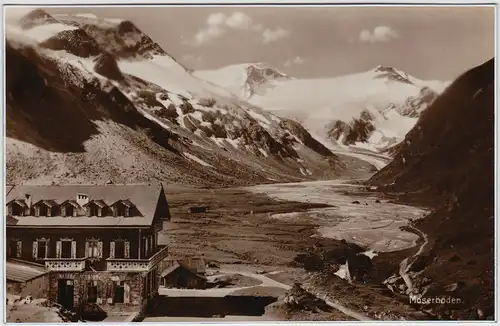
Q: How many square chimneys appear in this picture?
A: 2